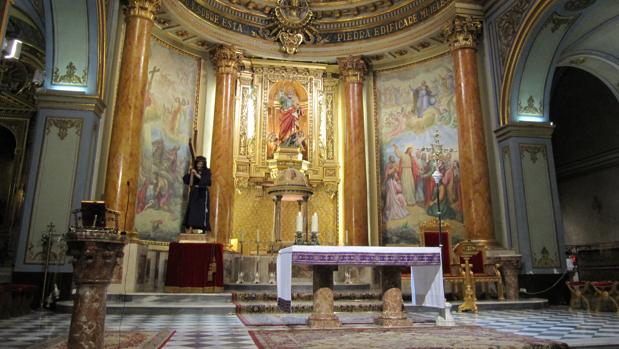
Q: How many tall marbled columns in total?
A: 4